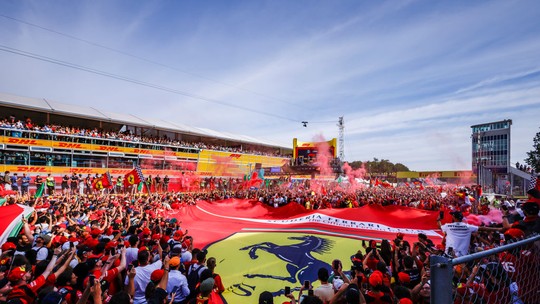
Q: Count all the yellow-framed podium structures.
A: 1